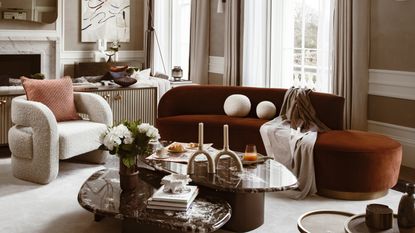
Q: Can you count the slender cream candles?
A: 2